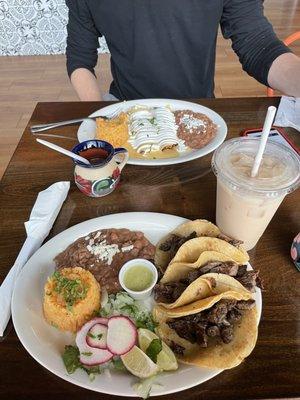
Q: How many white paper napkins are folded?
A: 1